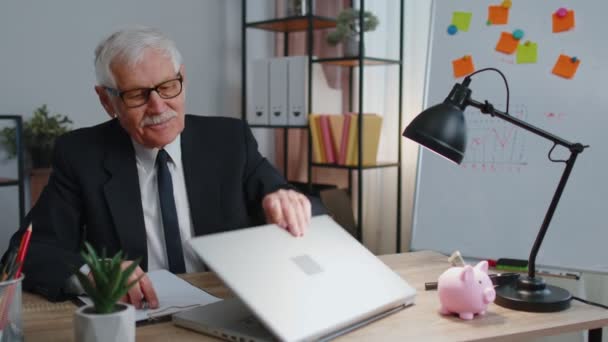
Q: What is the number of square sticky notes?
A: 7